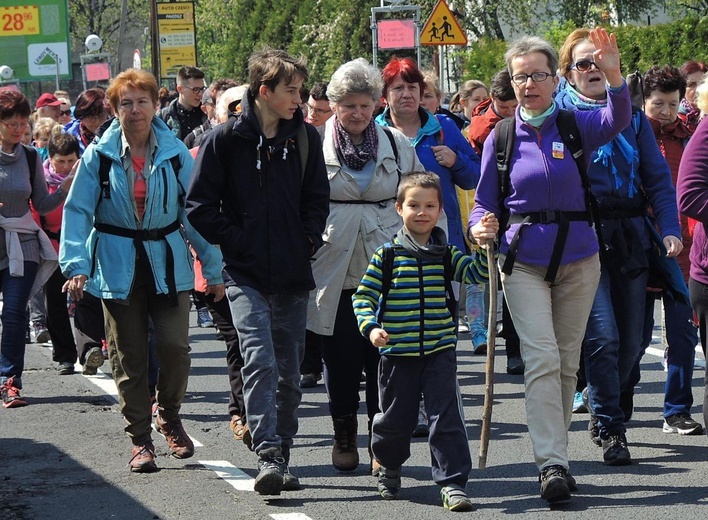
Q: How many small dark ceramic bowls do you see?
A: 0